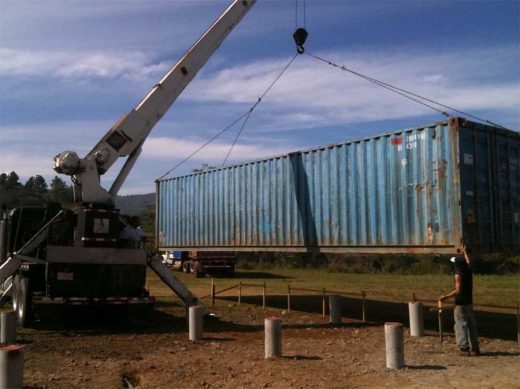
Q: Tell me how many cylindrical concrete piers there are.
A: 7